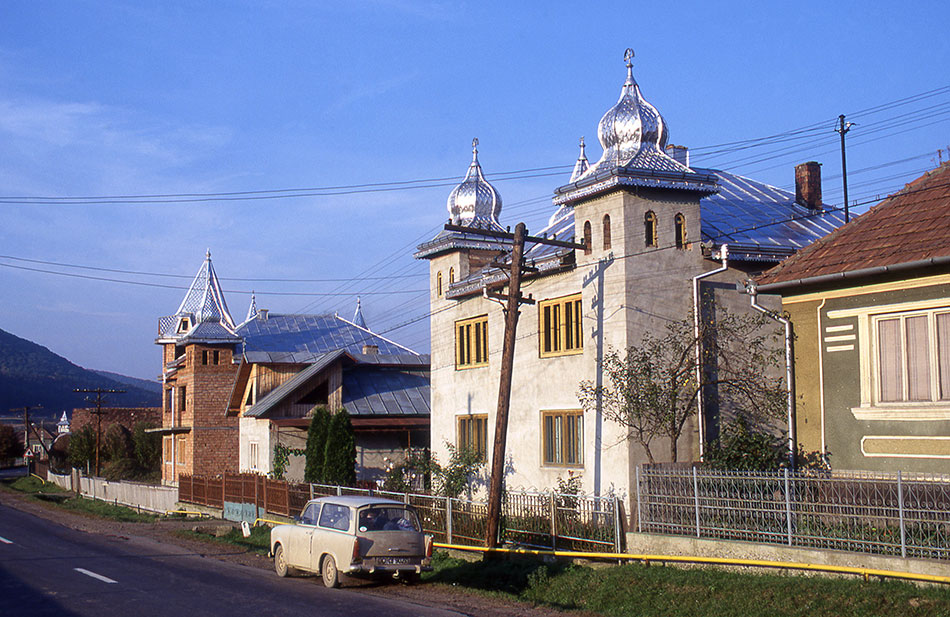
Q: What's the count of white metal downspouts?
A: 2